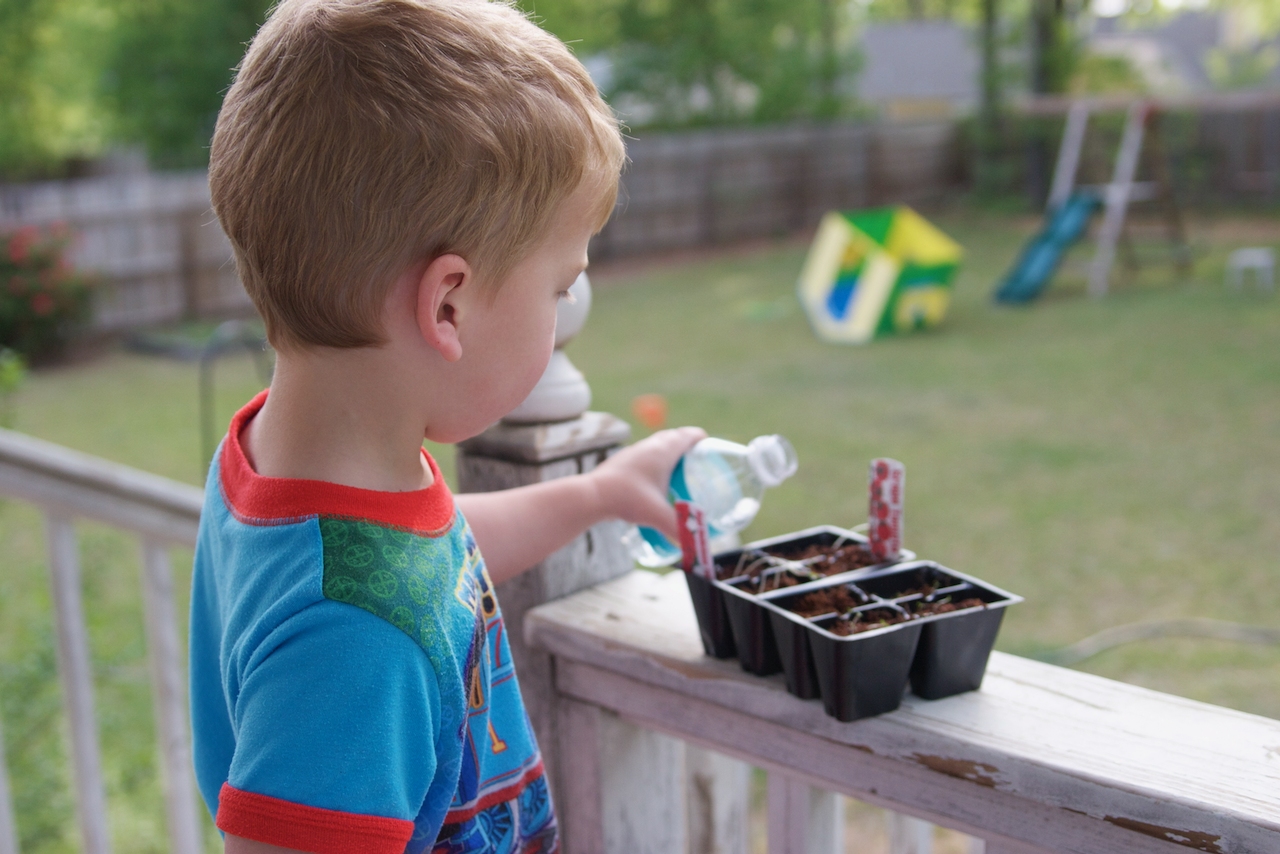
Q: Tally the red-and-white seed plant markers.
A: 2